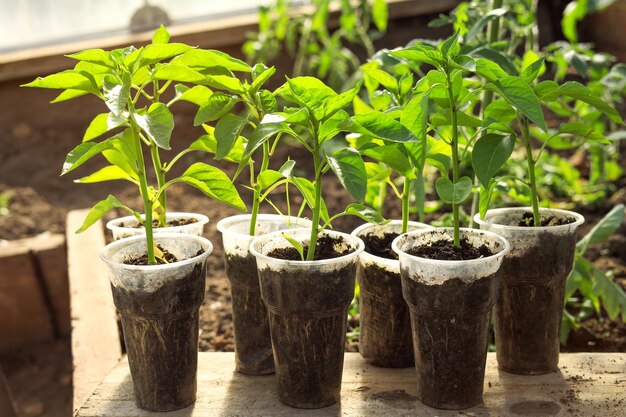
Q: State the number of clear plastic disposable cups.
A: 7